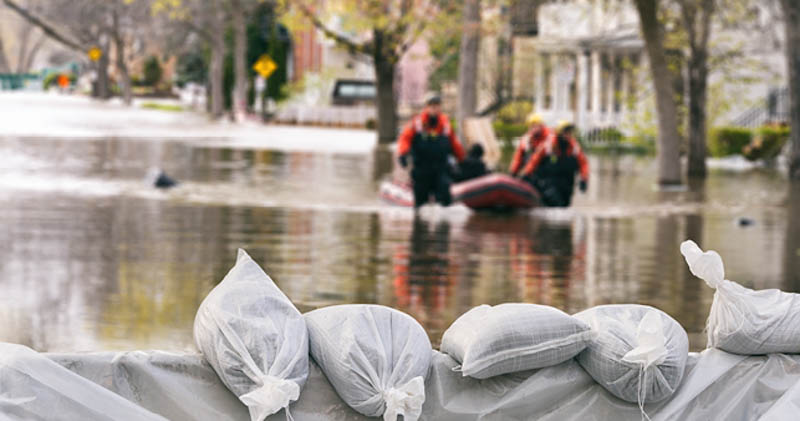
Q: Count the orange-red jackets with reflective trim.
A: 3